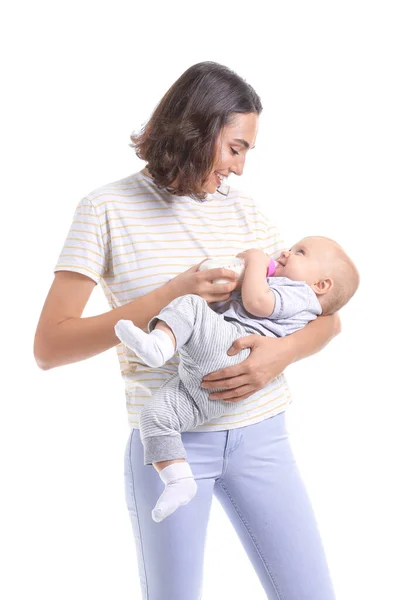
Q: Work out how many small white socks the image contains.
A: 2